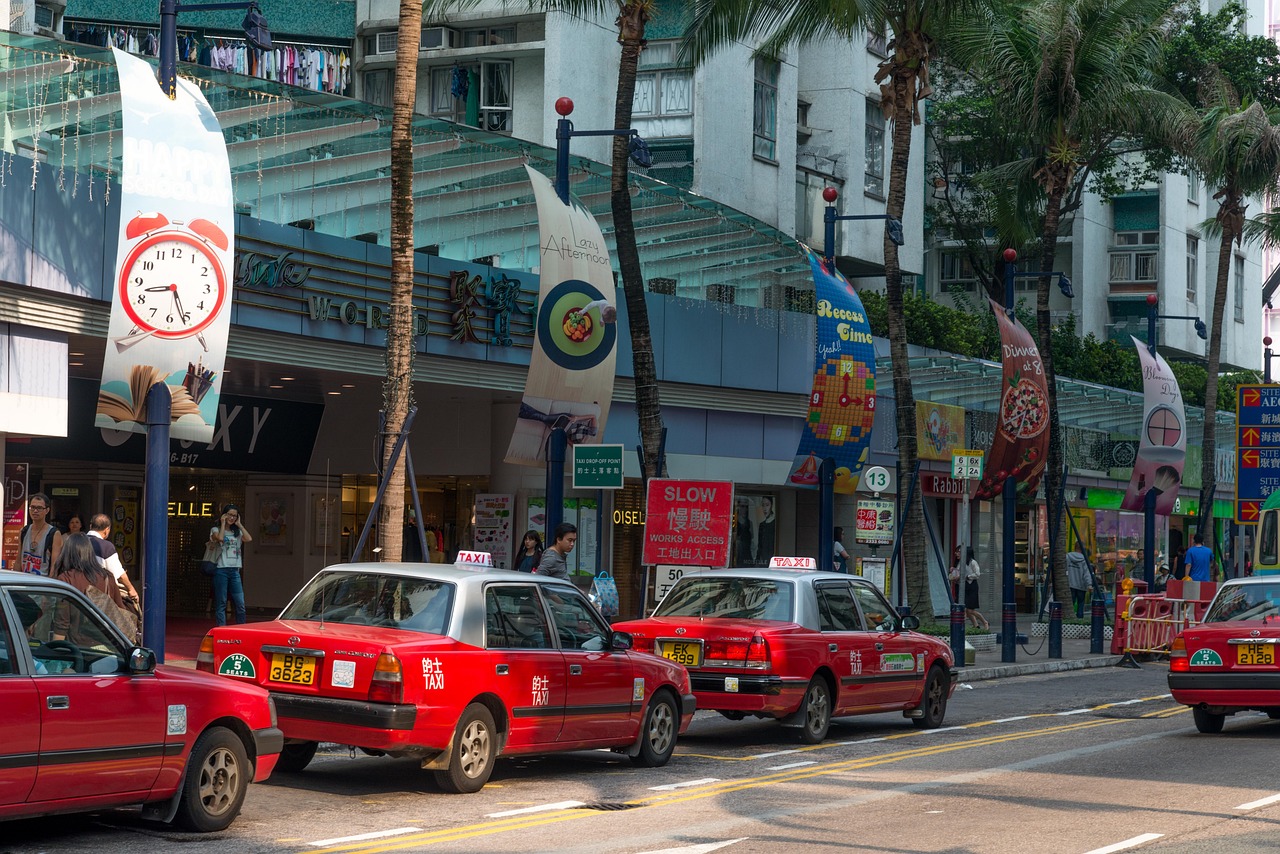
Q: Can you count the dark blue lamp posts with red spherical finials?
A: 5